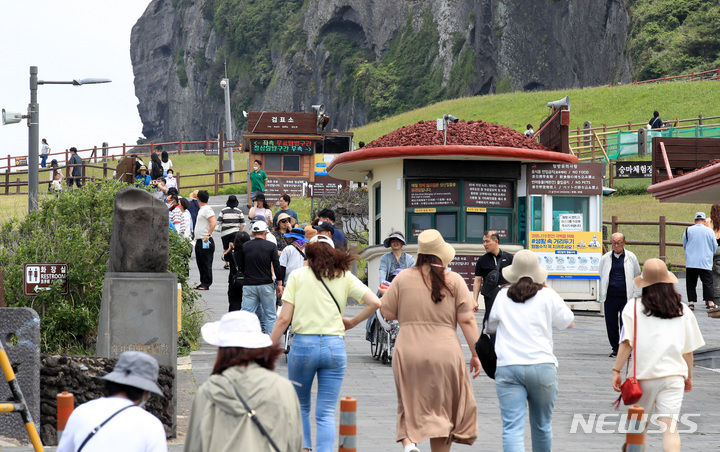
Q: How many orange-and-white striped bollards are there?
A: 3